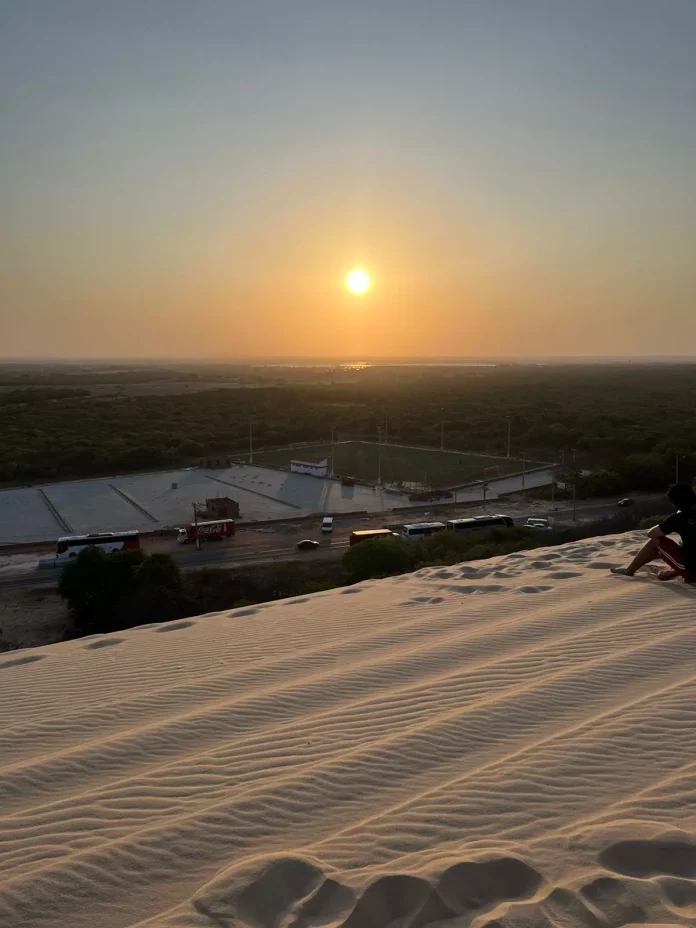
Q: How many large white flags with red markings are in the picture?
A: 0